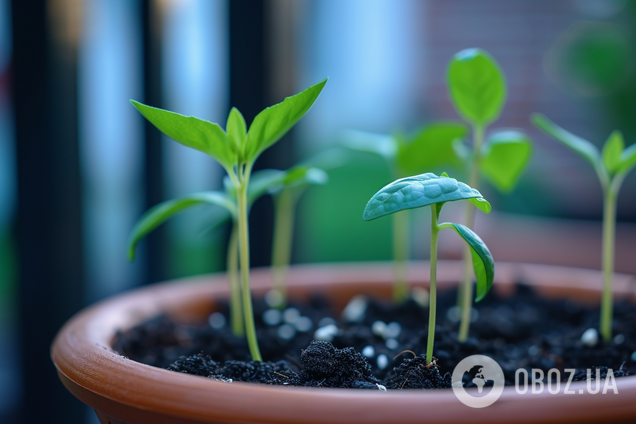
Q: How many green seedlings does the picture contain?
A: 7